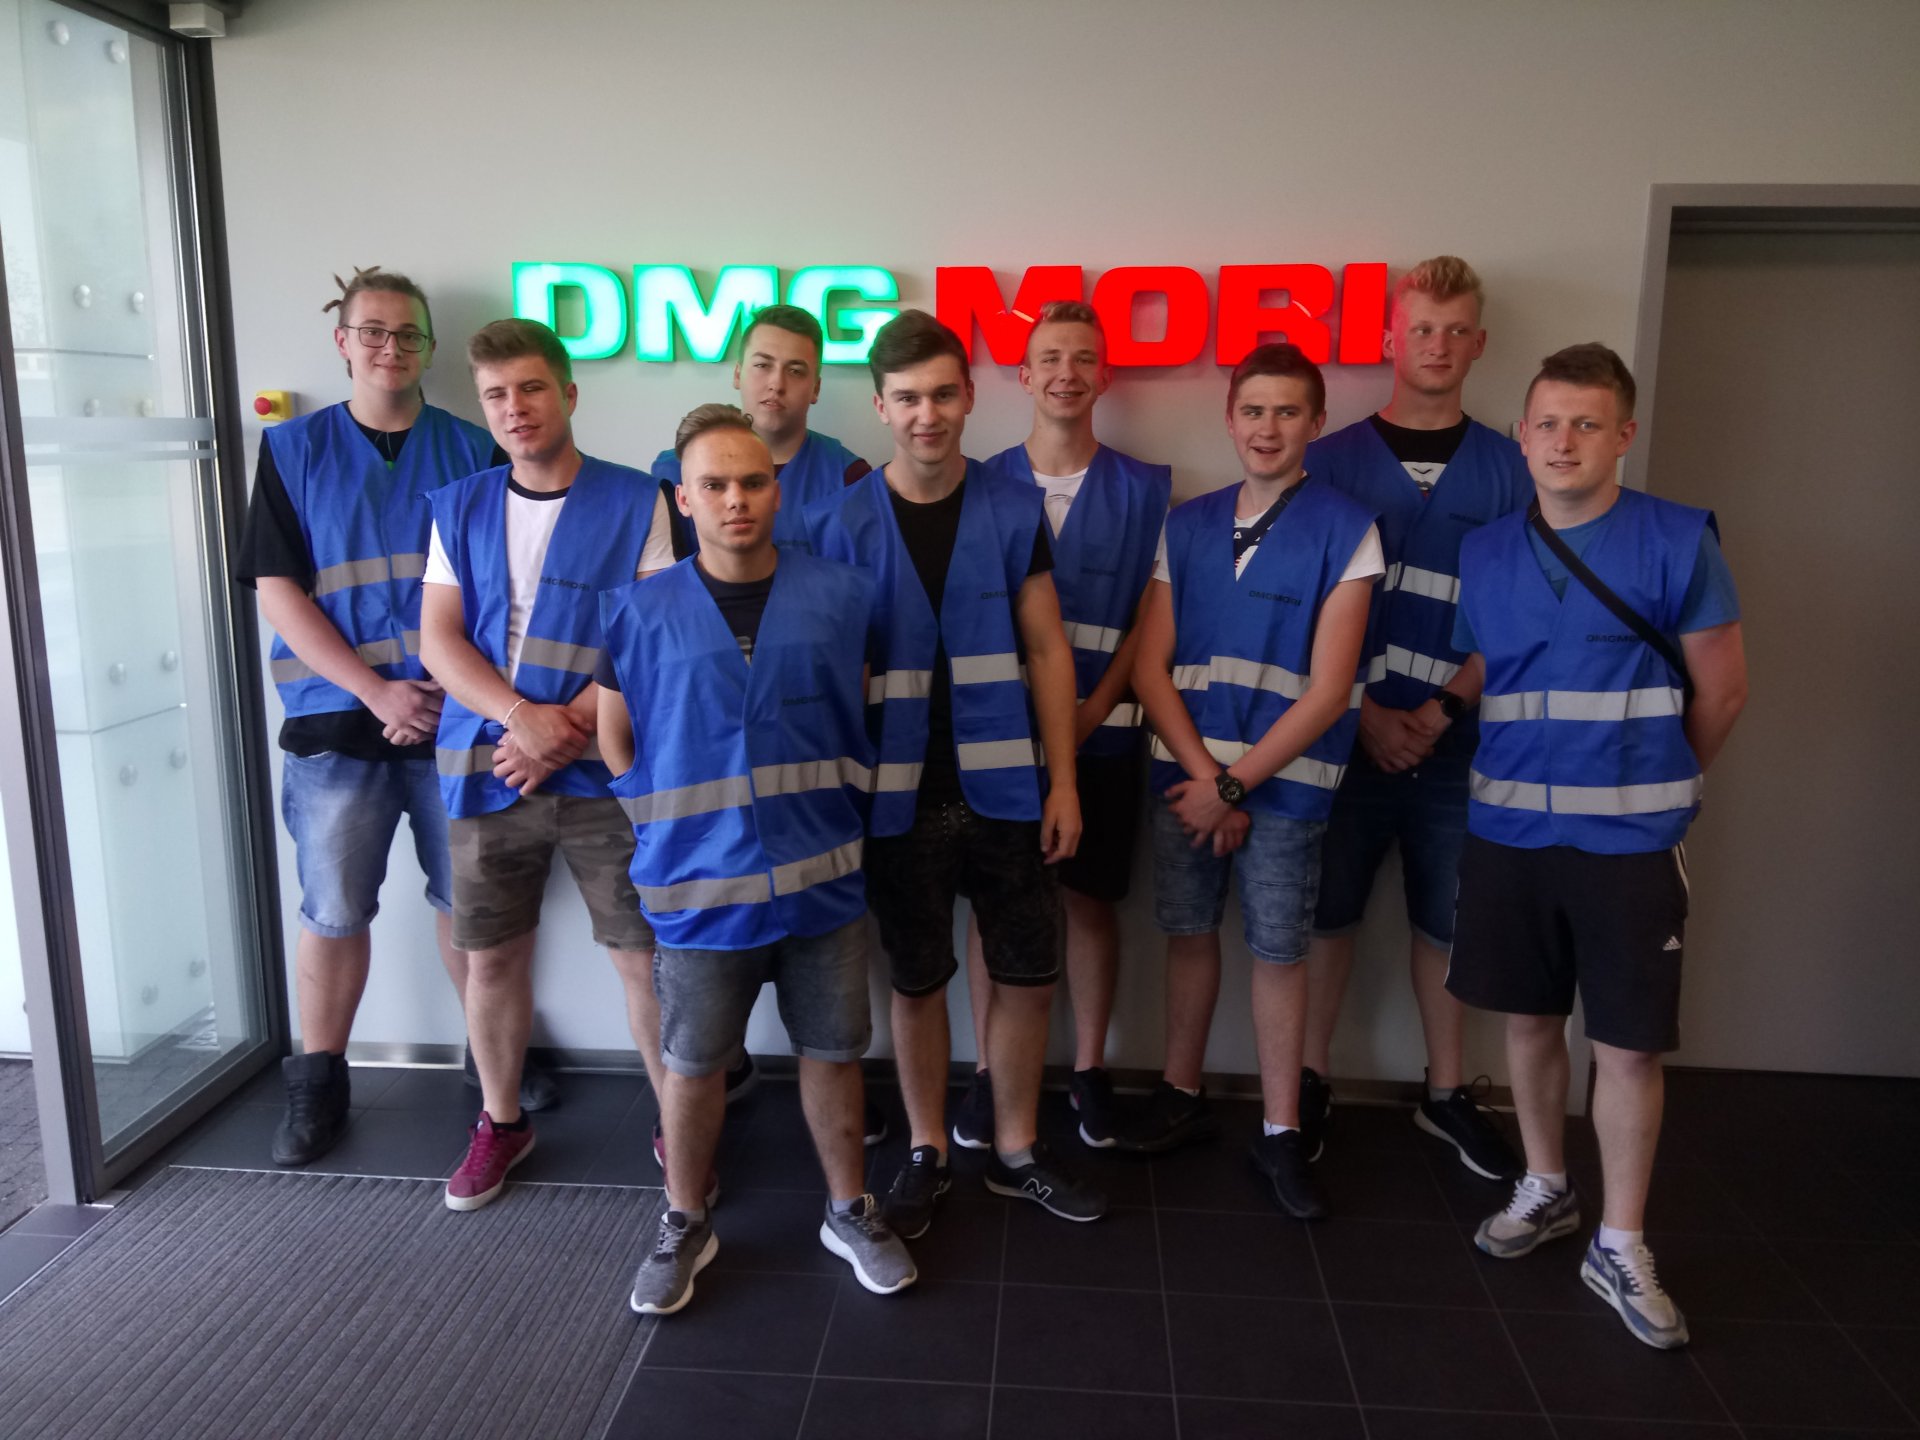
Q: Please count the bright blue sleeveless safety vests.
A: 9